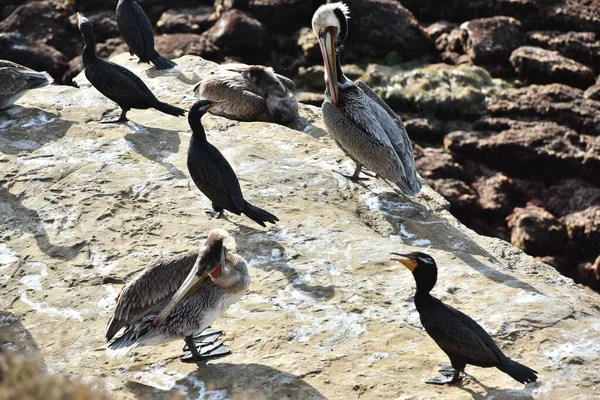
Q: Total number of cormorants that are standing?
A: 4